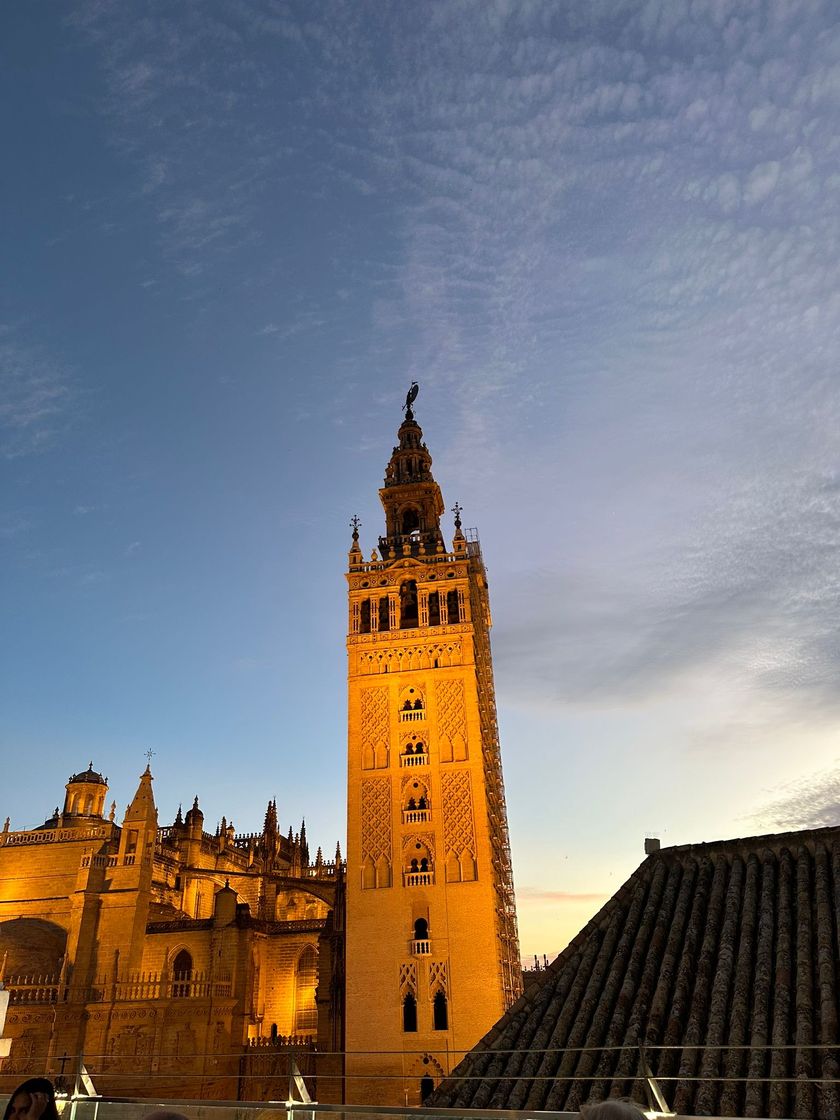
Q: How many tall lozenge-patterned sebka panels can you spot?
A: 4